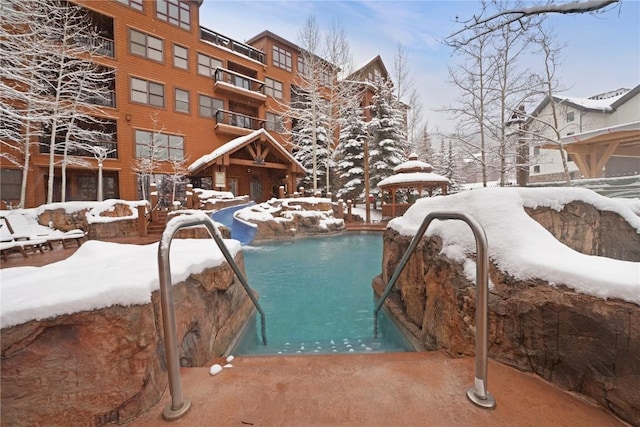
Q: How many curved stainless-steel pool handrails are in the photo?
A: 2